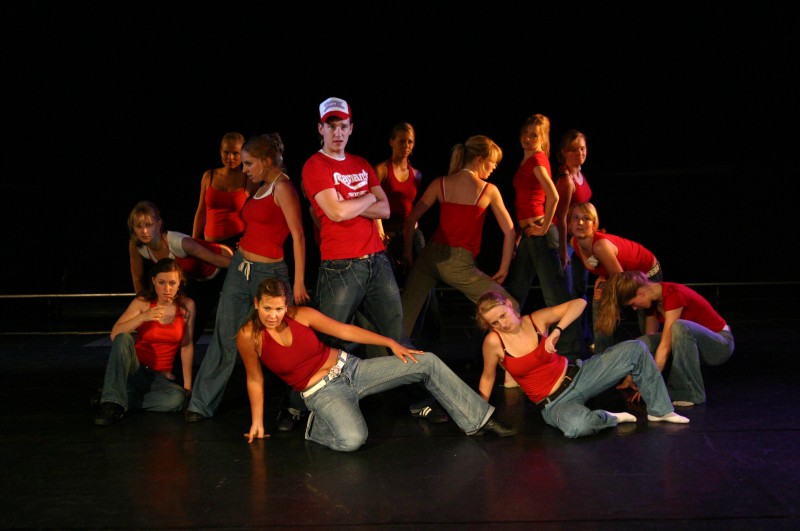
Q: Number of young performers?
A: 13